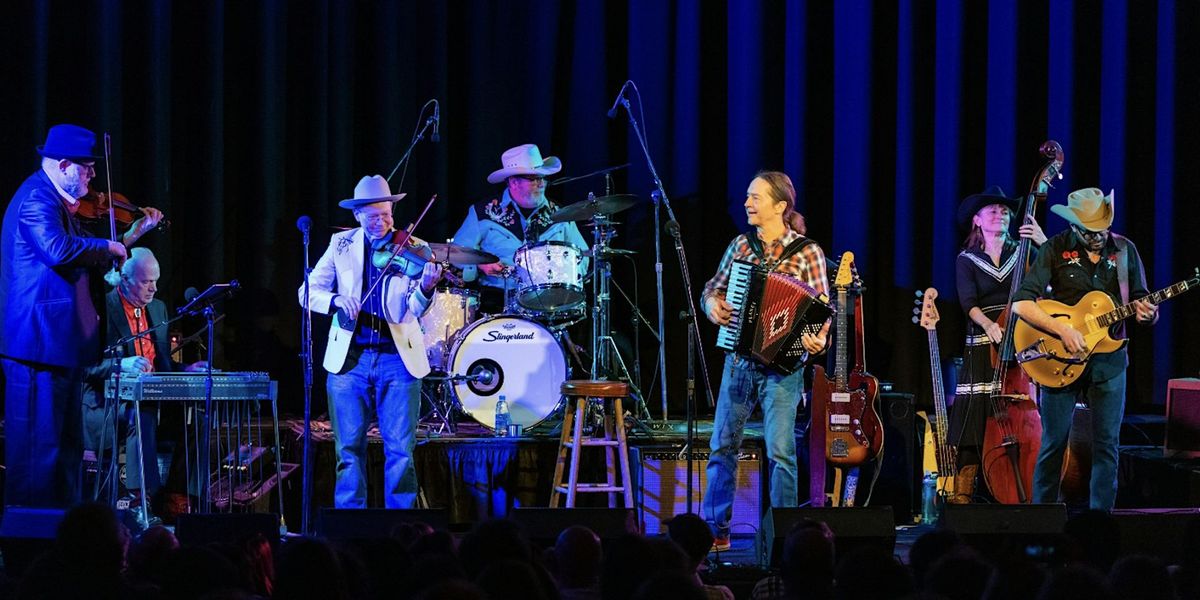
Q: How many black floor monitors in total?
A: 6